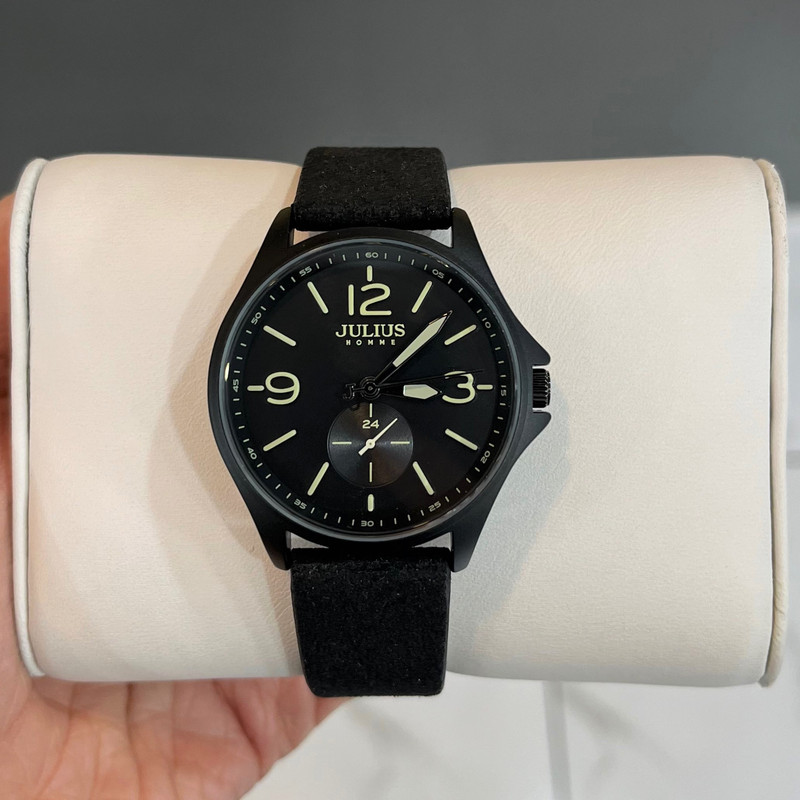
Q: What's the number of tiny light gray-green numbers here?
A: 12